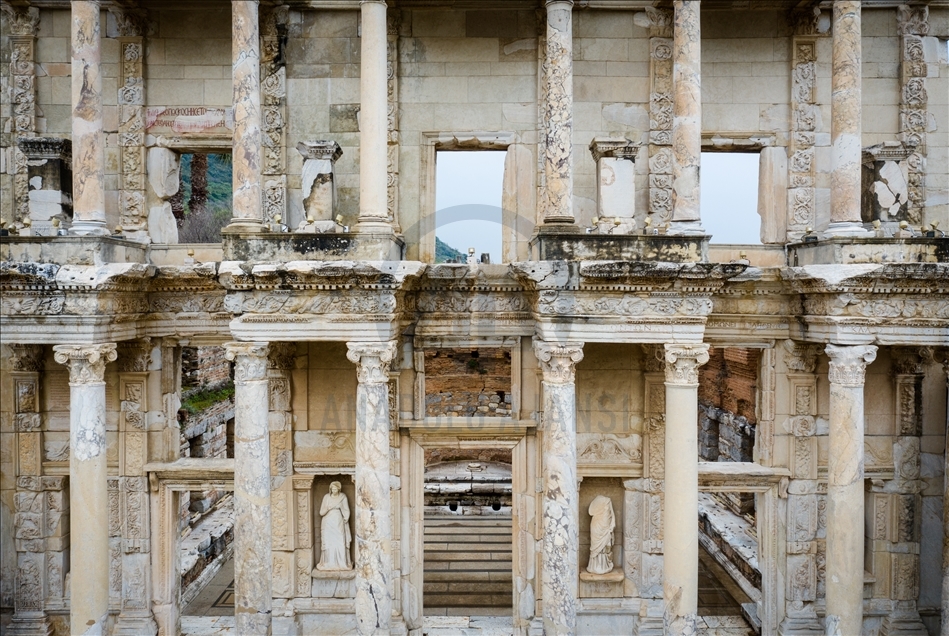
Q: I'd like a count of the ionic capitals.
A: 6